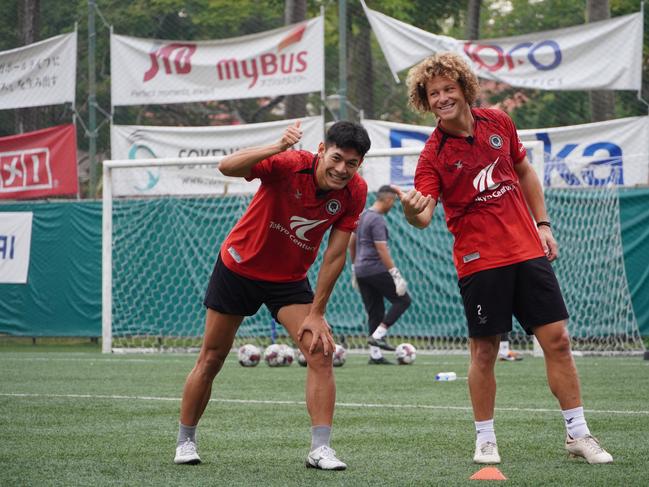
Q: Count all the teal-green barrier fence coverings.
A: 1